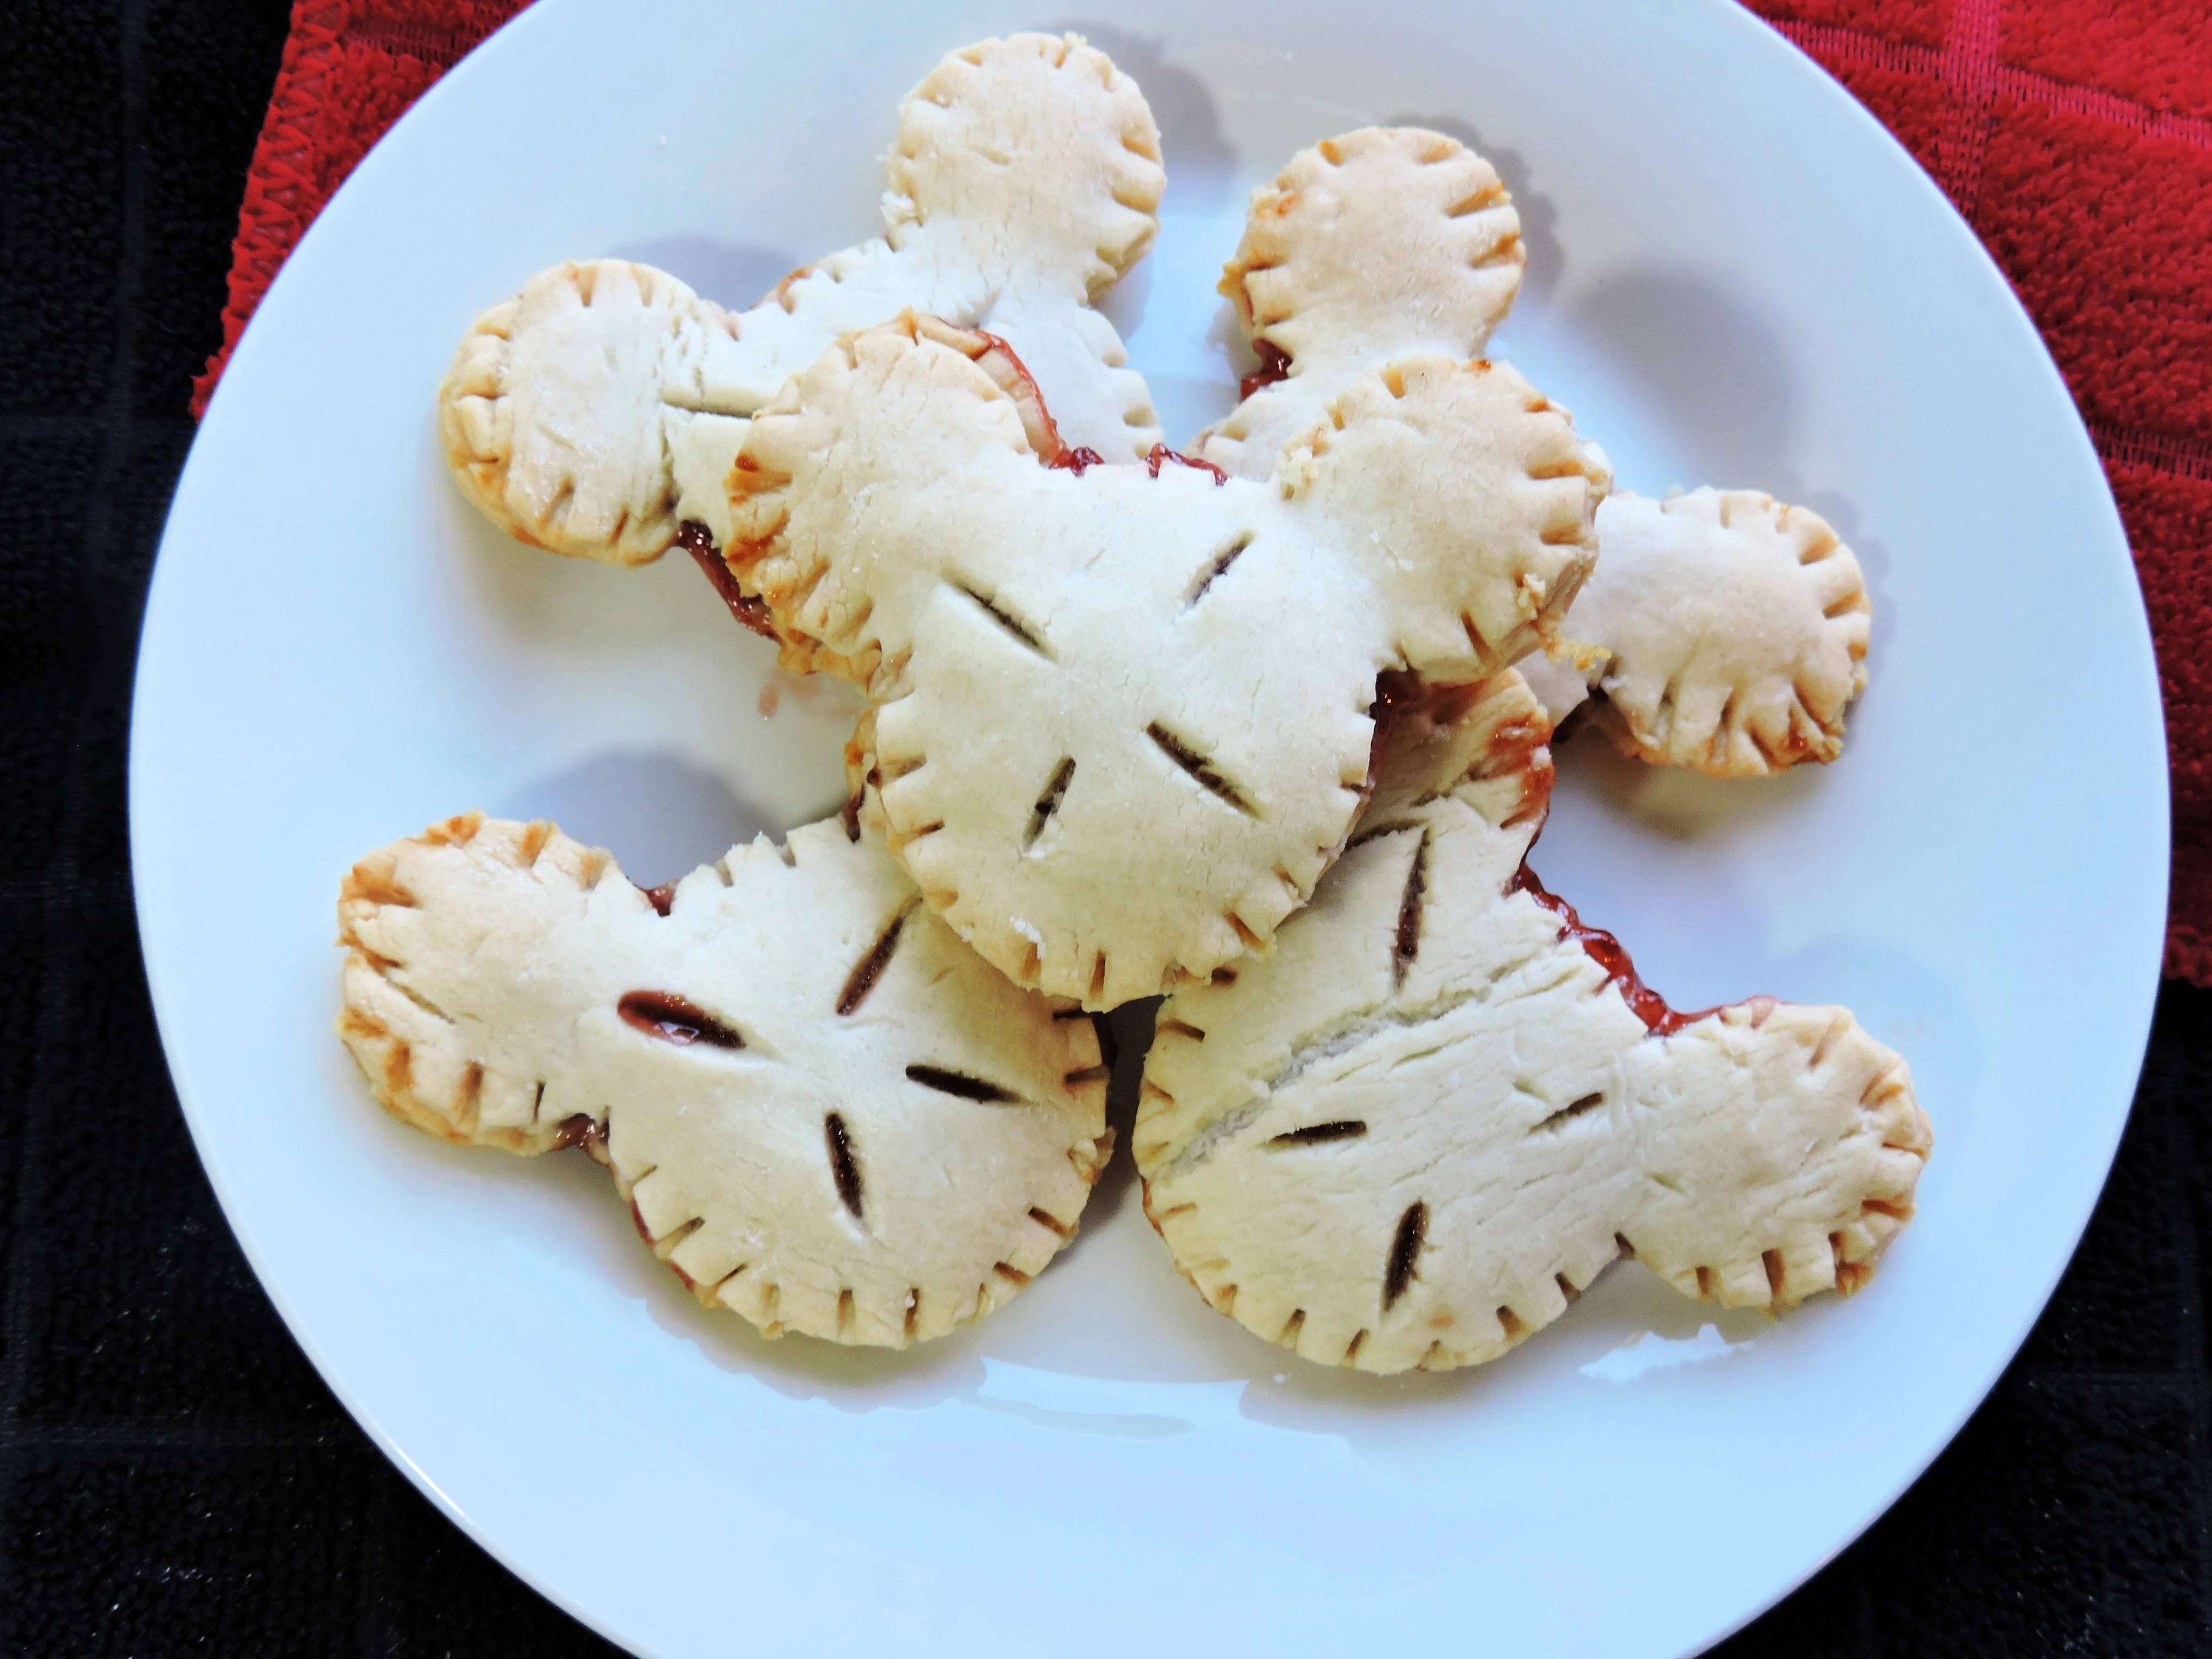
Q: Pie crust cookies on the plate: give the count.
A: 5